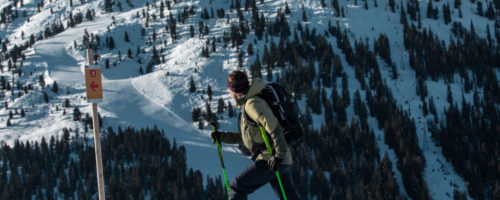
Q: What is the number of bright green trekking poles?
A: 2